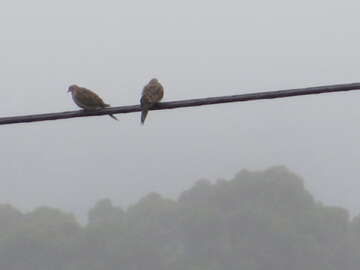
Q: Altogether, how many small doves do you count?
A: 2